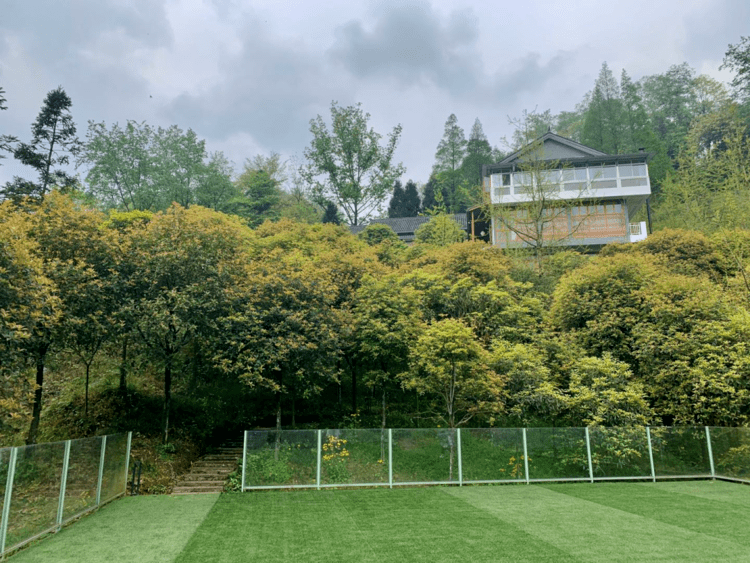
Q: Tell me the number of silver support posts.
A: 12